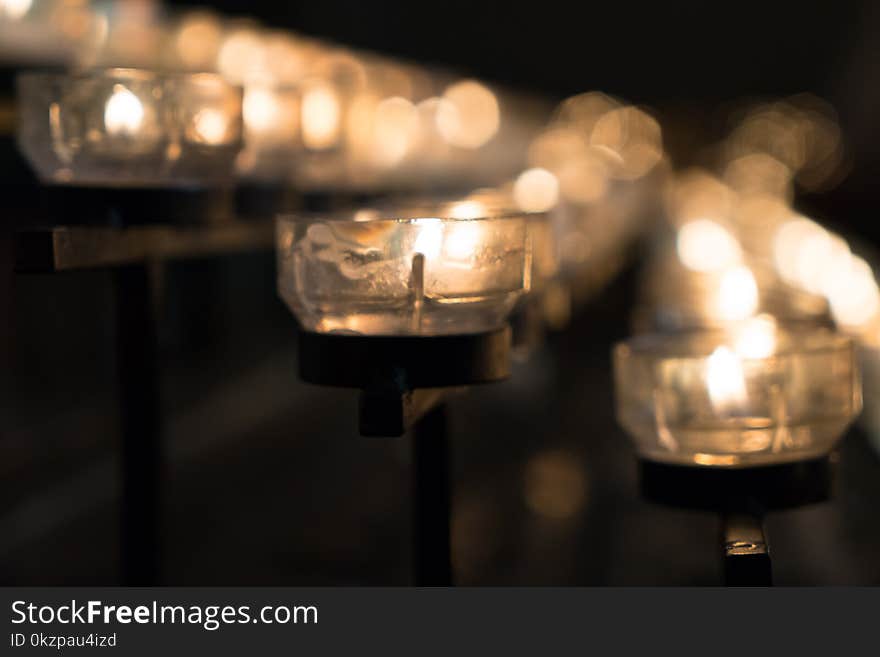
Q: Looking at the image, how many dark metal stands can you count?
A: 3